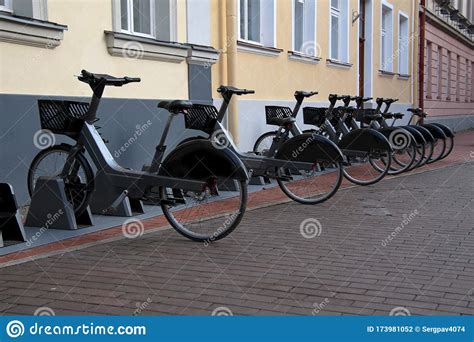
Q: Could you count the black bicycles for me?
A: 8